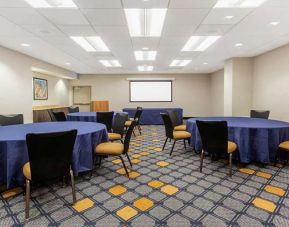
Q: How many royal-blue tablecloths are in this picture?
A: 4